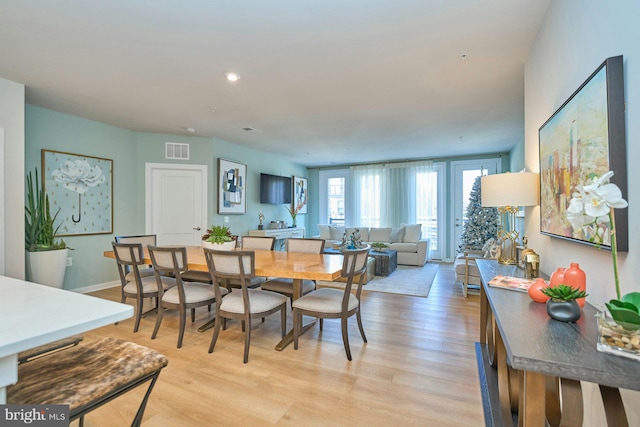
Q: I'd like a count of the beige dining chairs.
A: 8